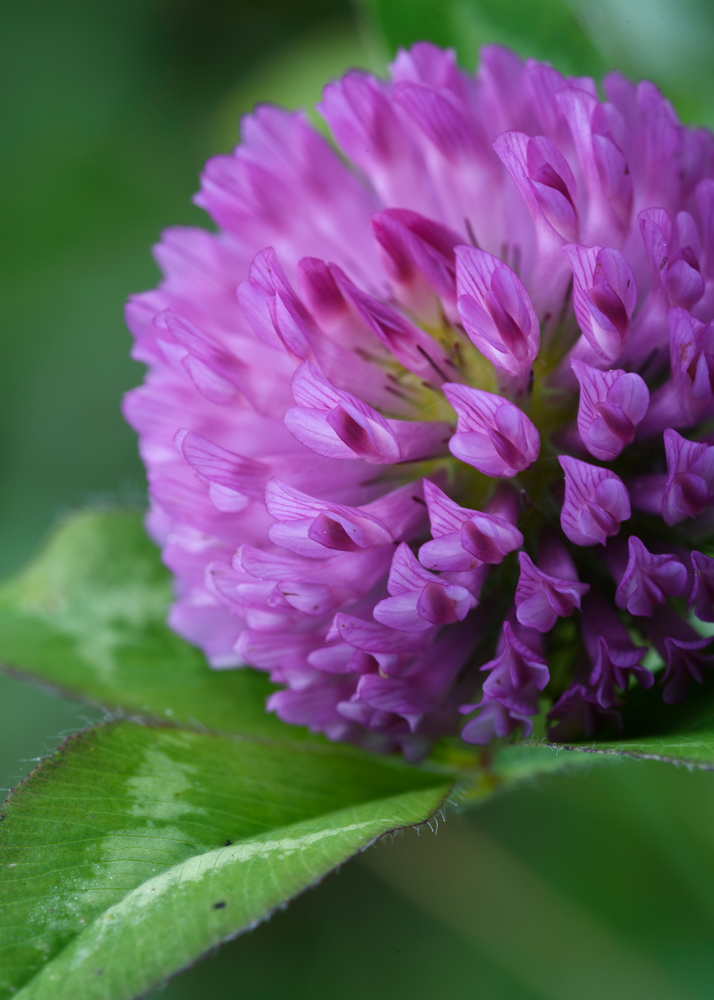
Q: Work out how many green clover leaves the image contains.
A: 3